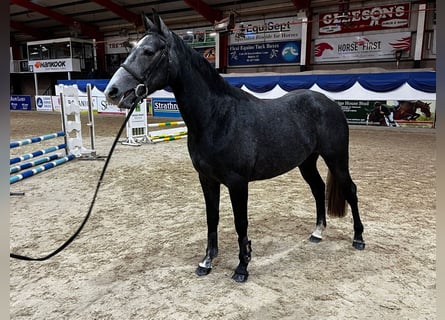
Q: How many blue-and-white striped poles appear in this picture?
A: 4